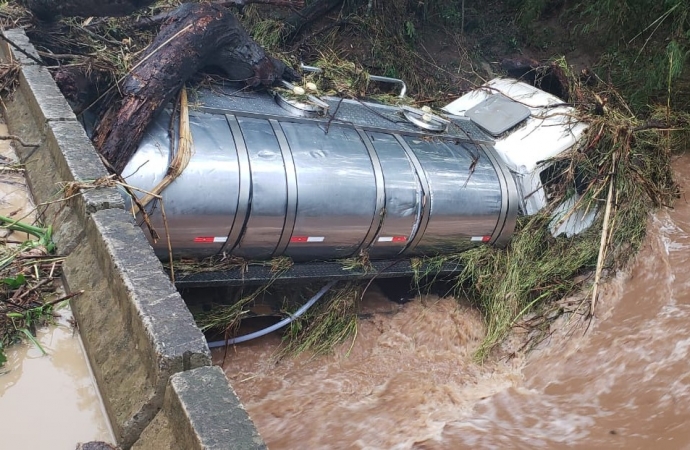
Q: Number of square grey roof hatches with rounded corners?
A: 1